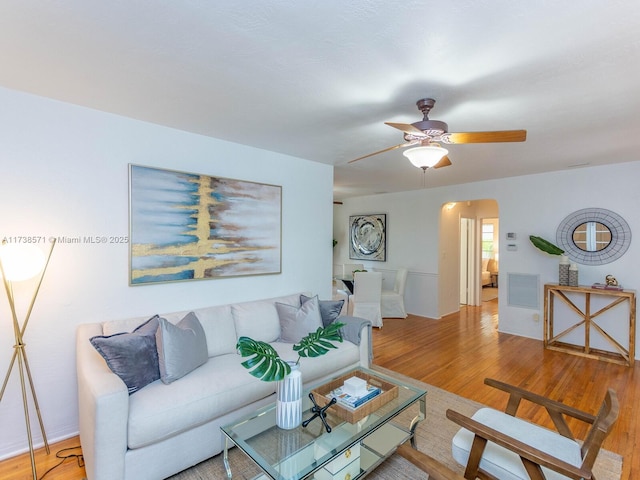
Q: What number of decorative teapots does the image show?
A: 0